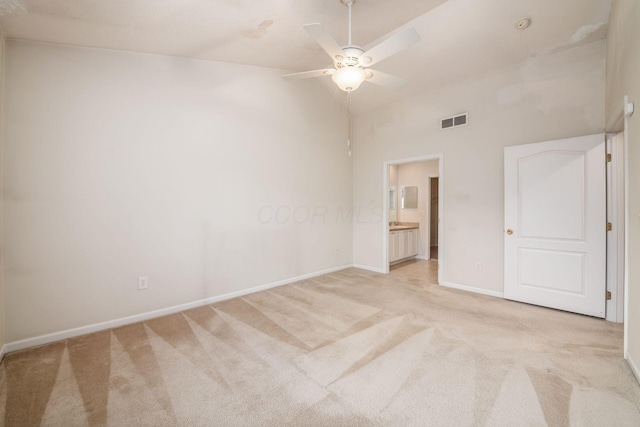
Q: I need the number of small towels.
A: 0